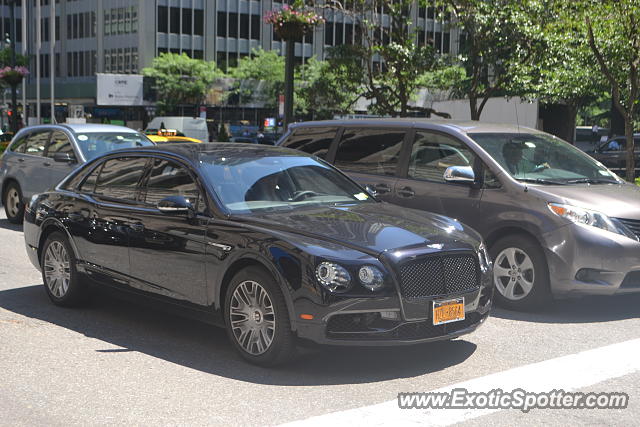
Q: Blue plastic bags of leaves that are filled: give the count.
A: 0